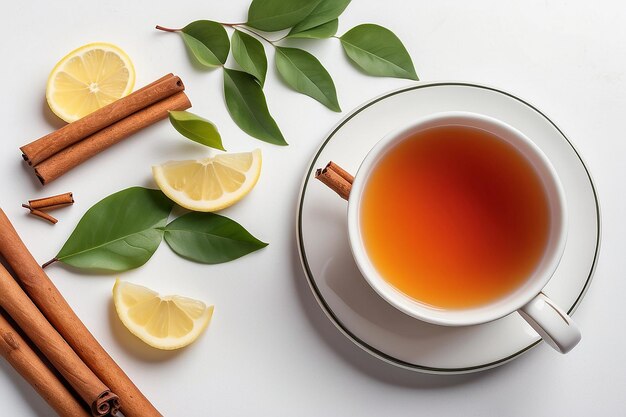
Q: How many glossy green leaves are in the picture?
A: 11